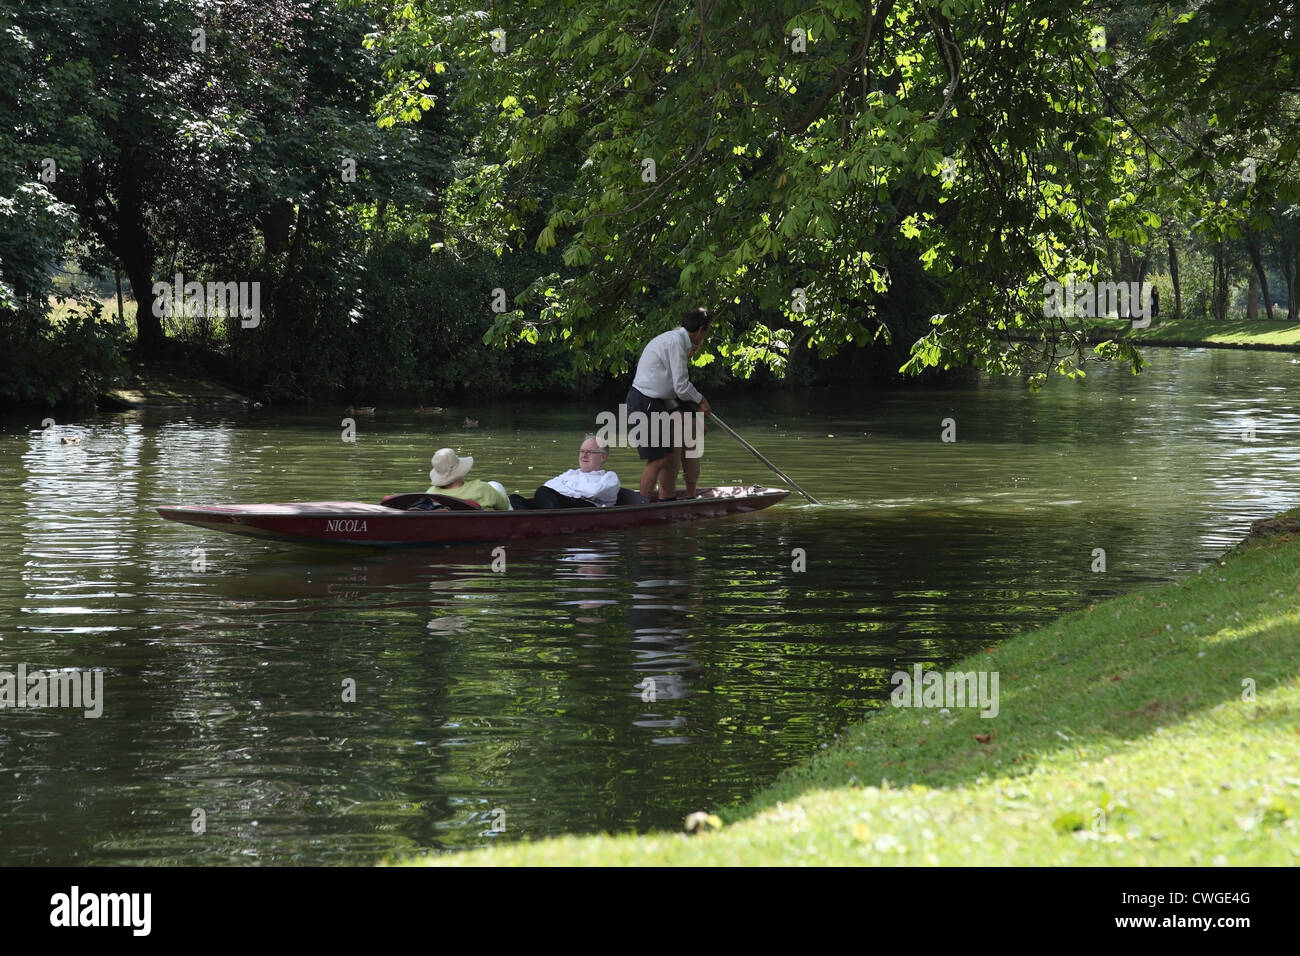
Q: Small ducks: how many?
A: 4